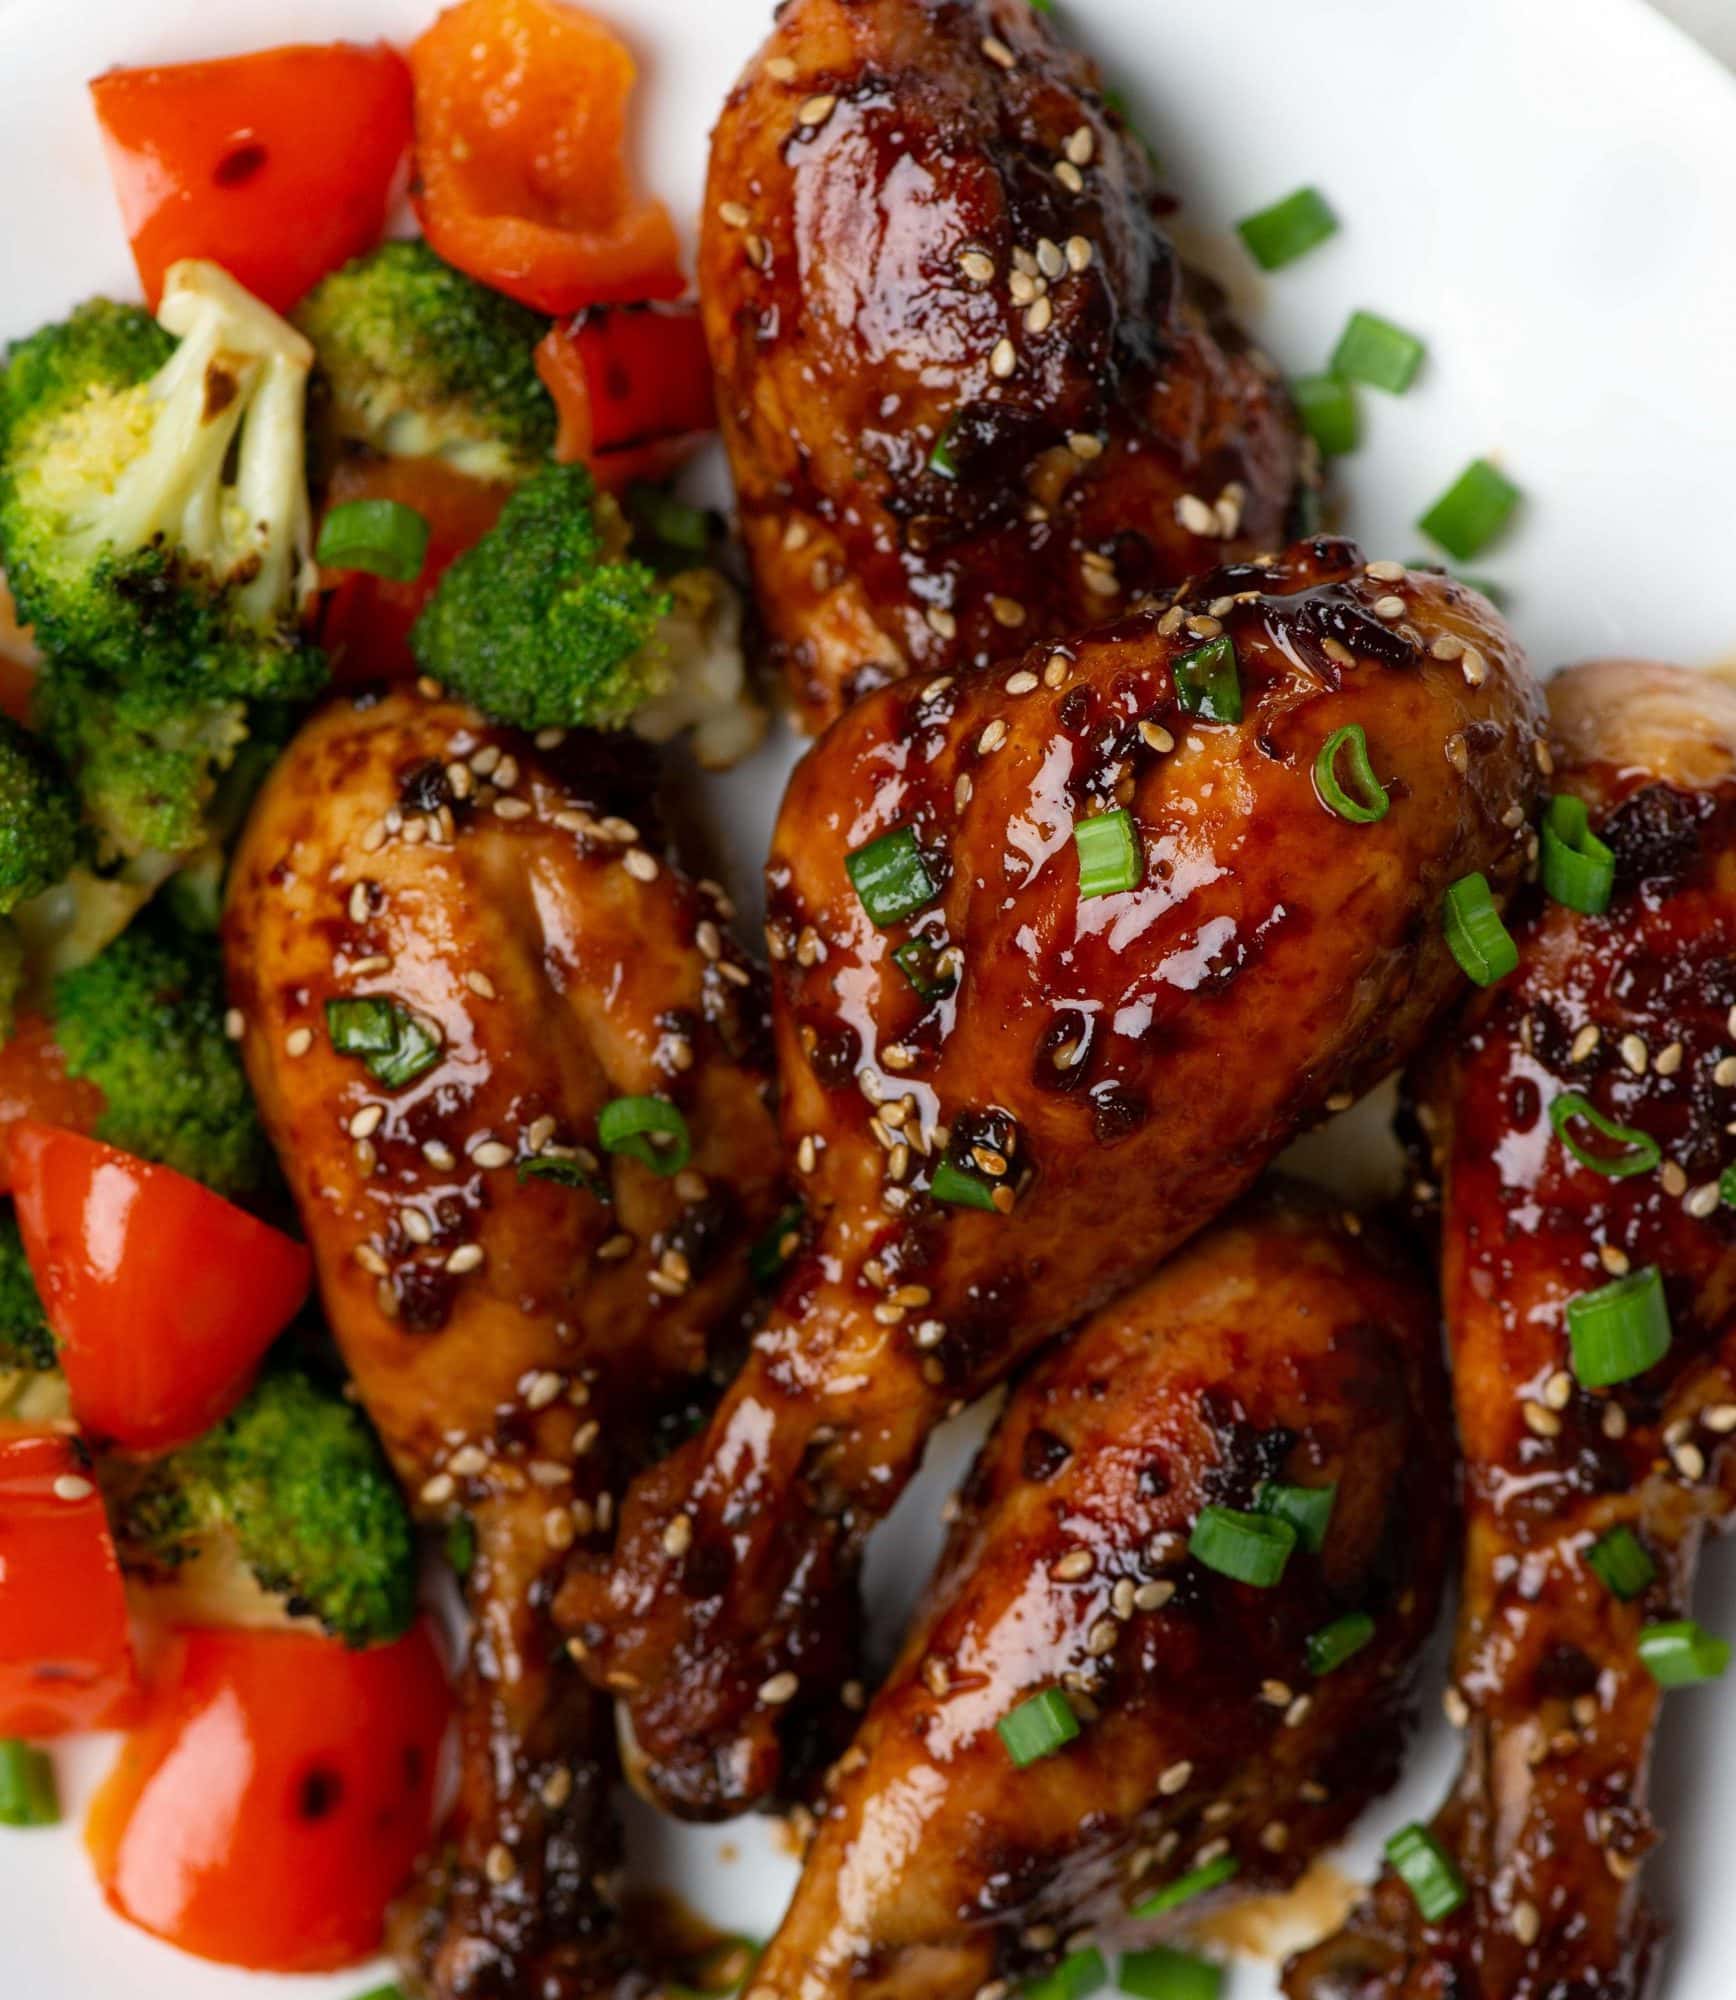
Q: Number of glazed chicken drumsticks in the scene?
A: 5